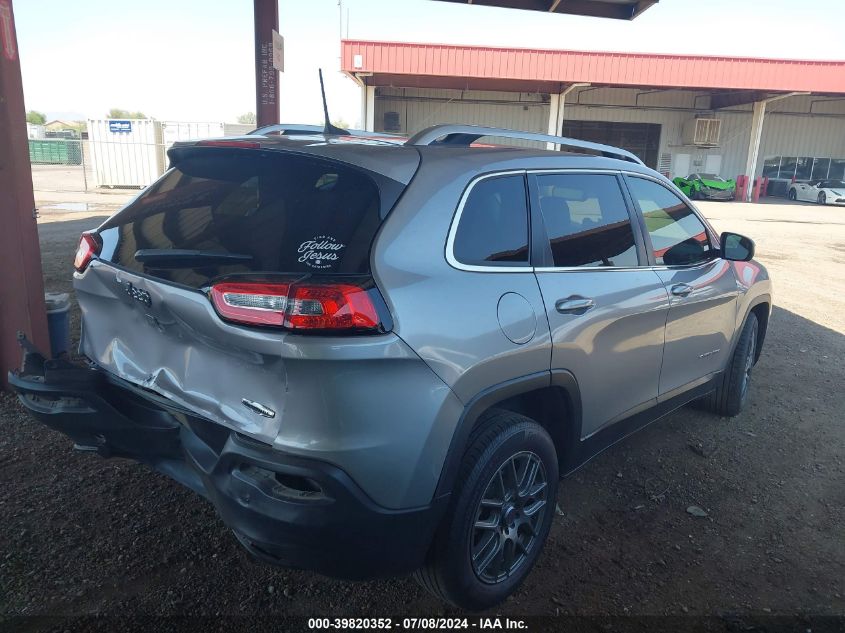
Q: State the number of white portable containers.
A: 2